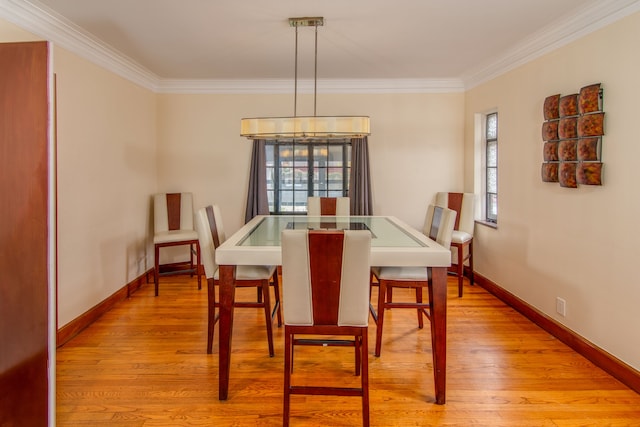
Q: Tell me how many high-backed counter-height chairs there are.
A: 6